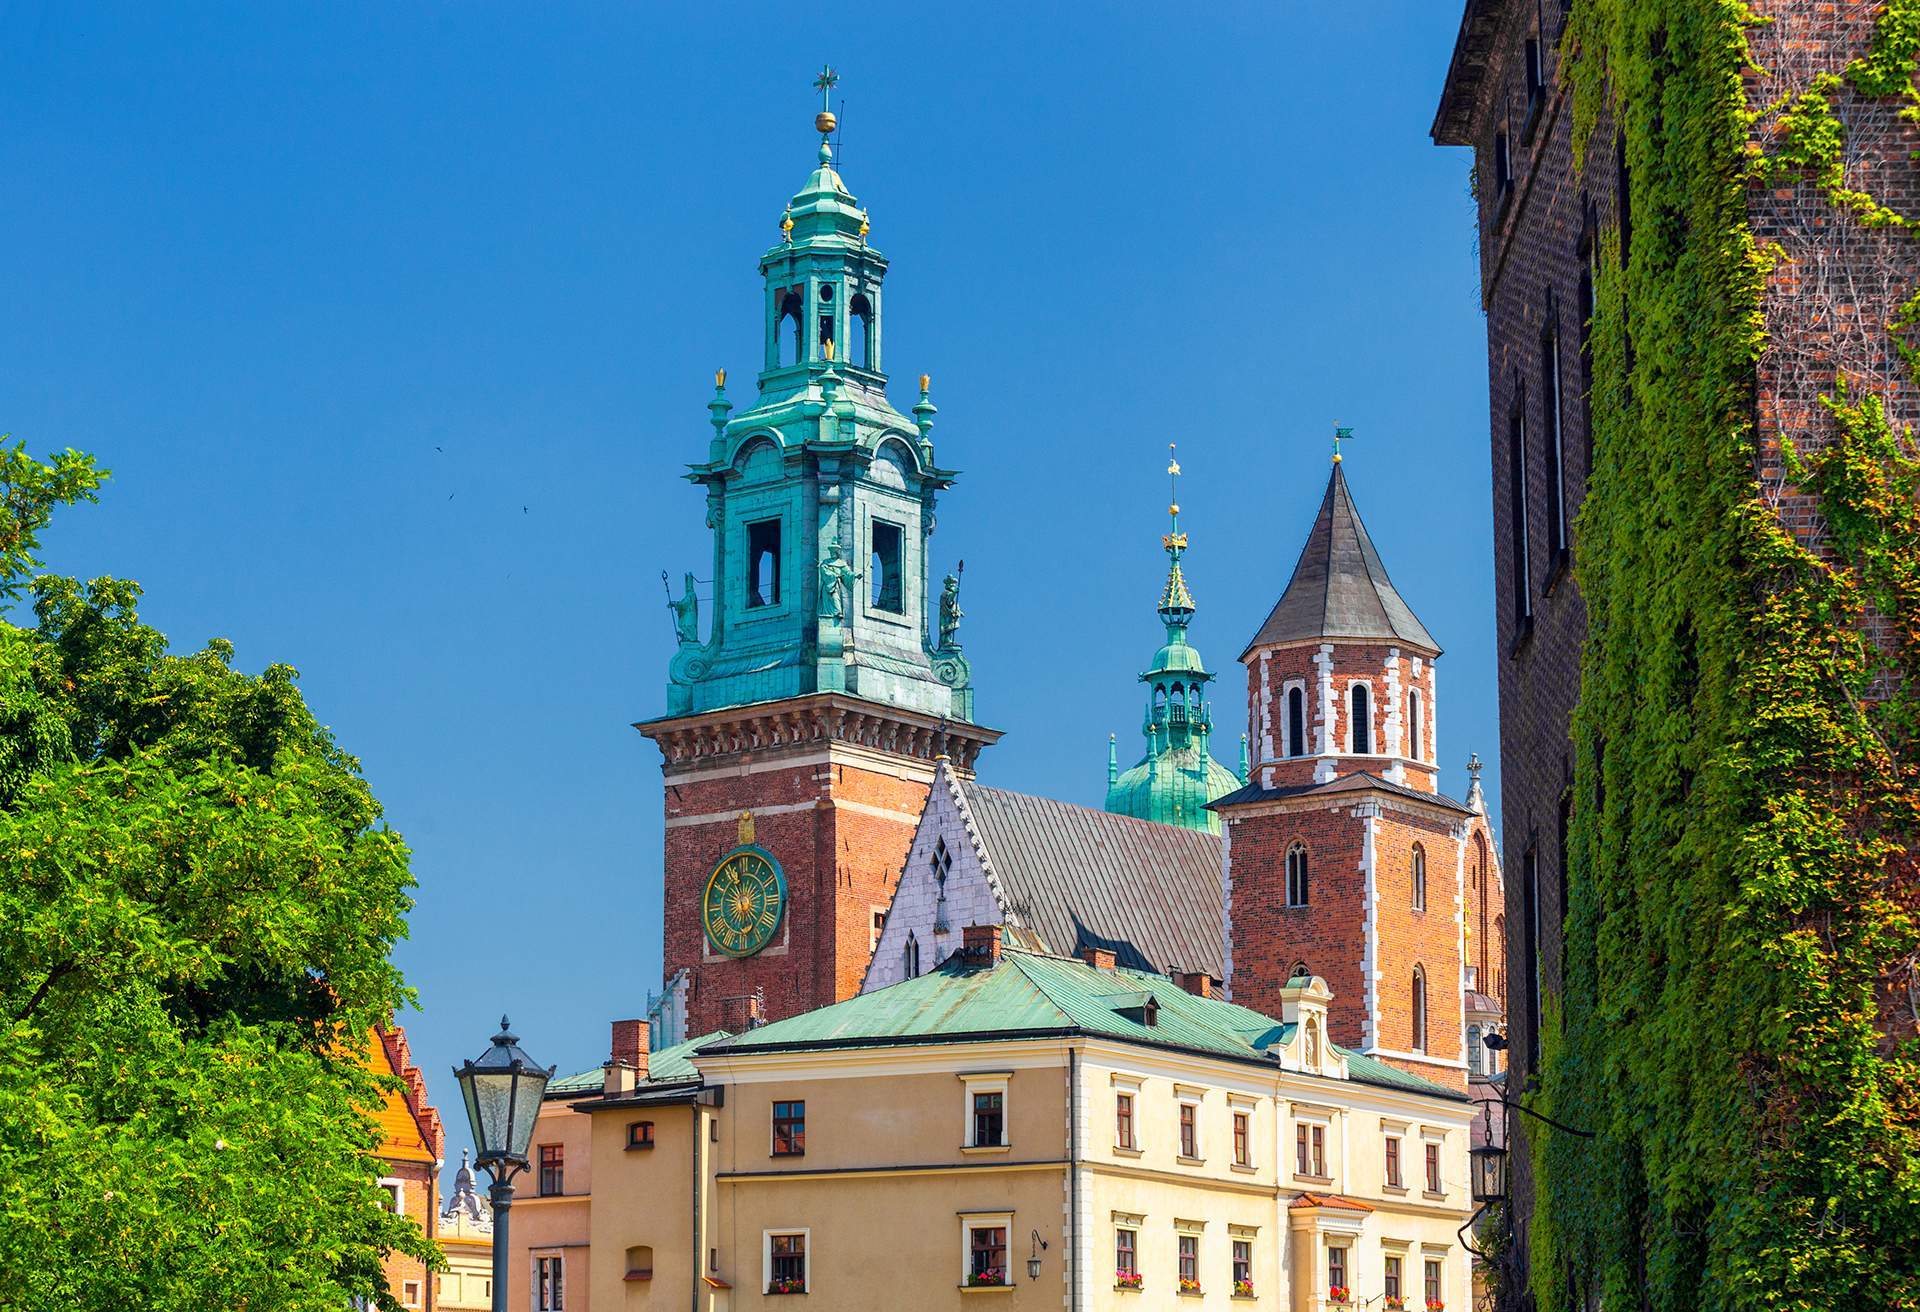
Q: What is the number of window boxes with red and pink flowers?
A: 8